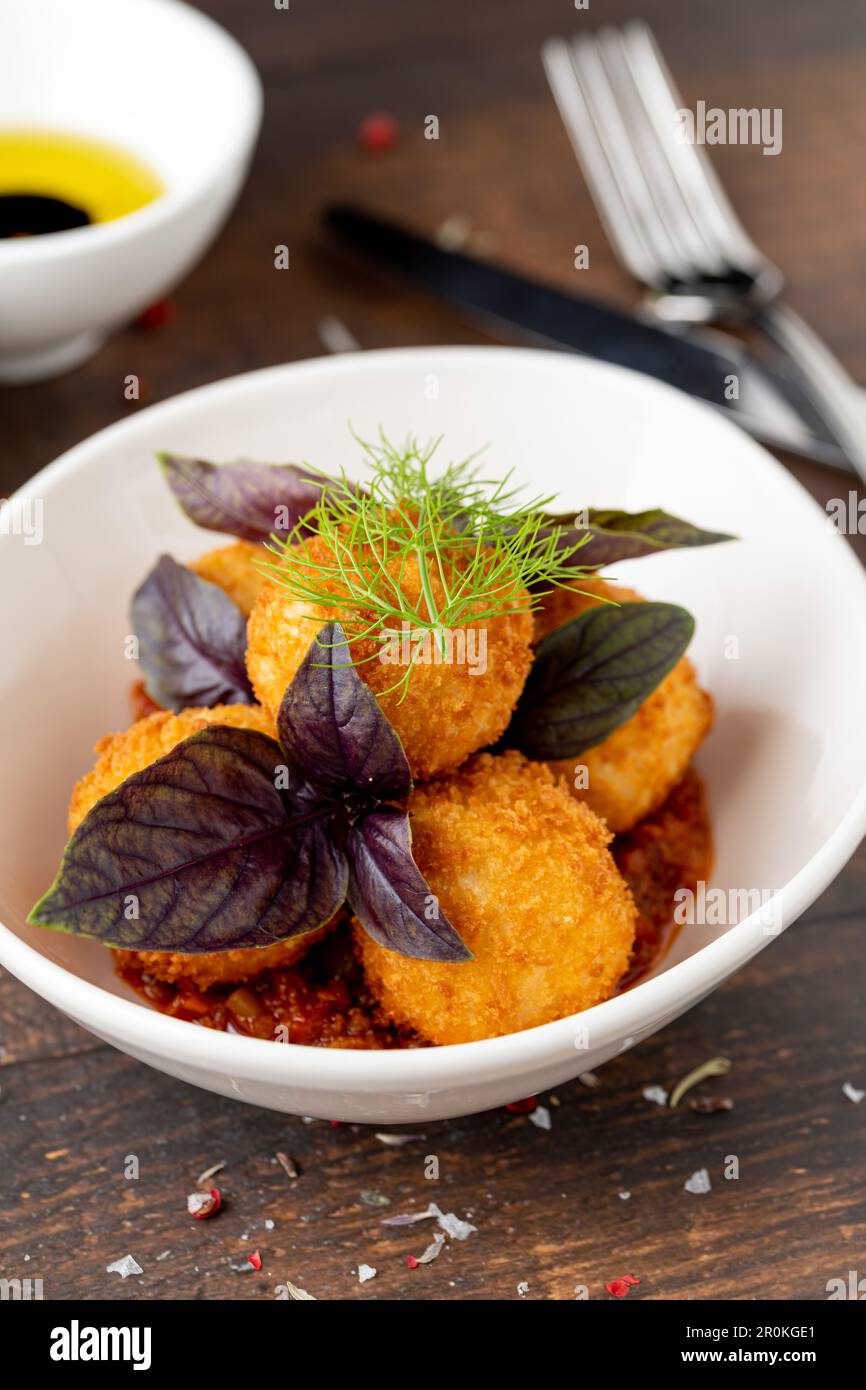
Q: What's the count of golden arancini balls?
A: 5